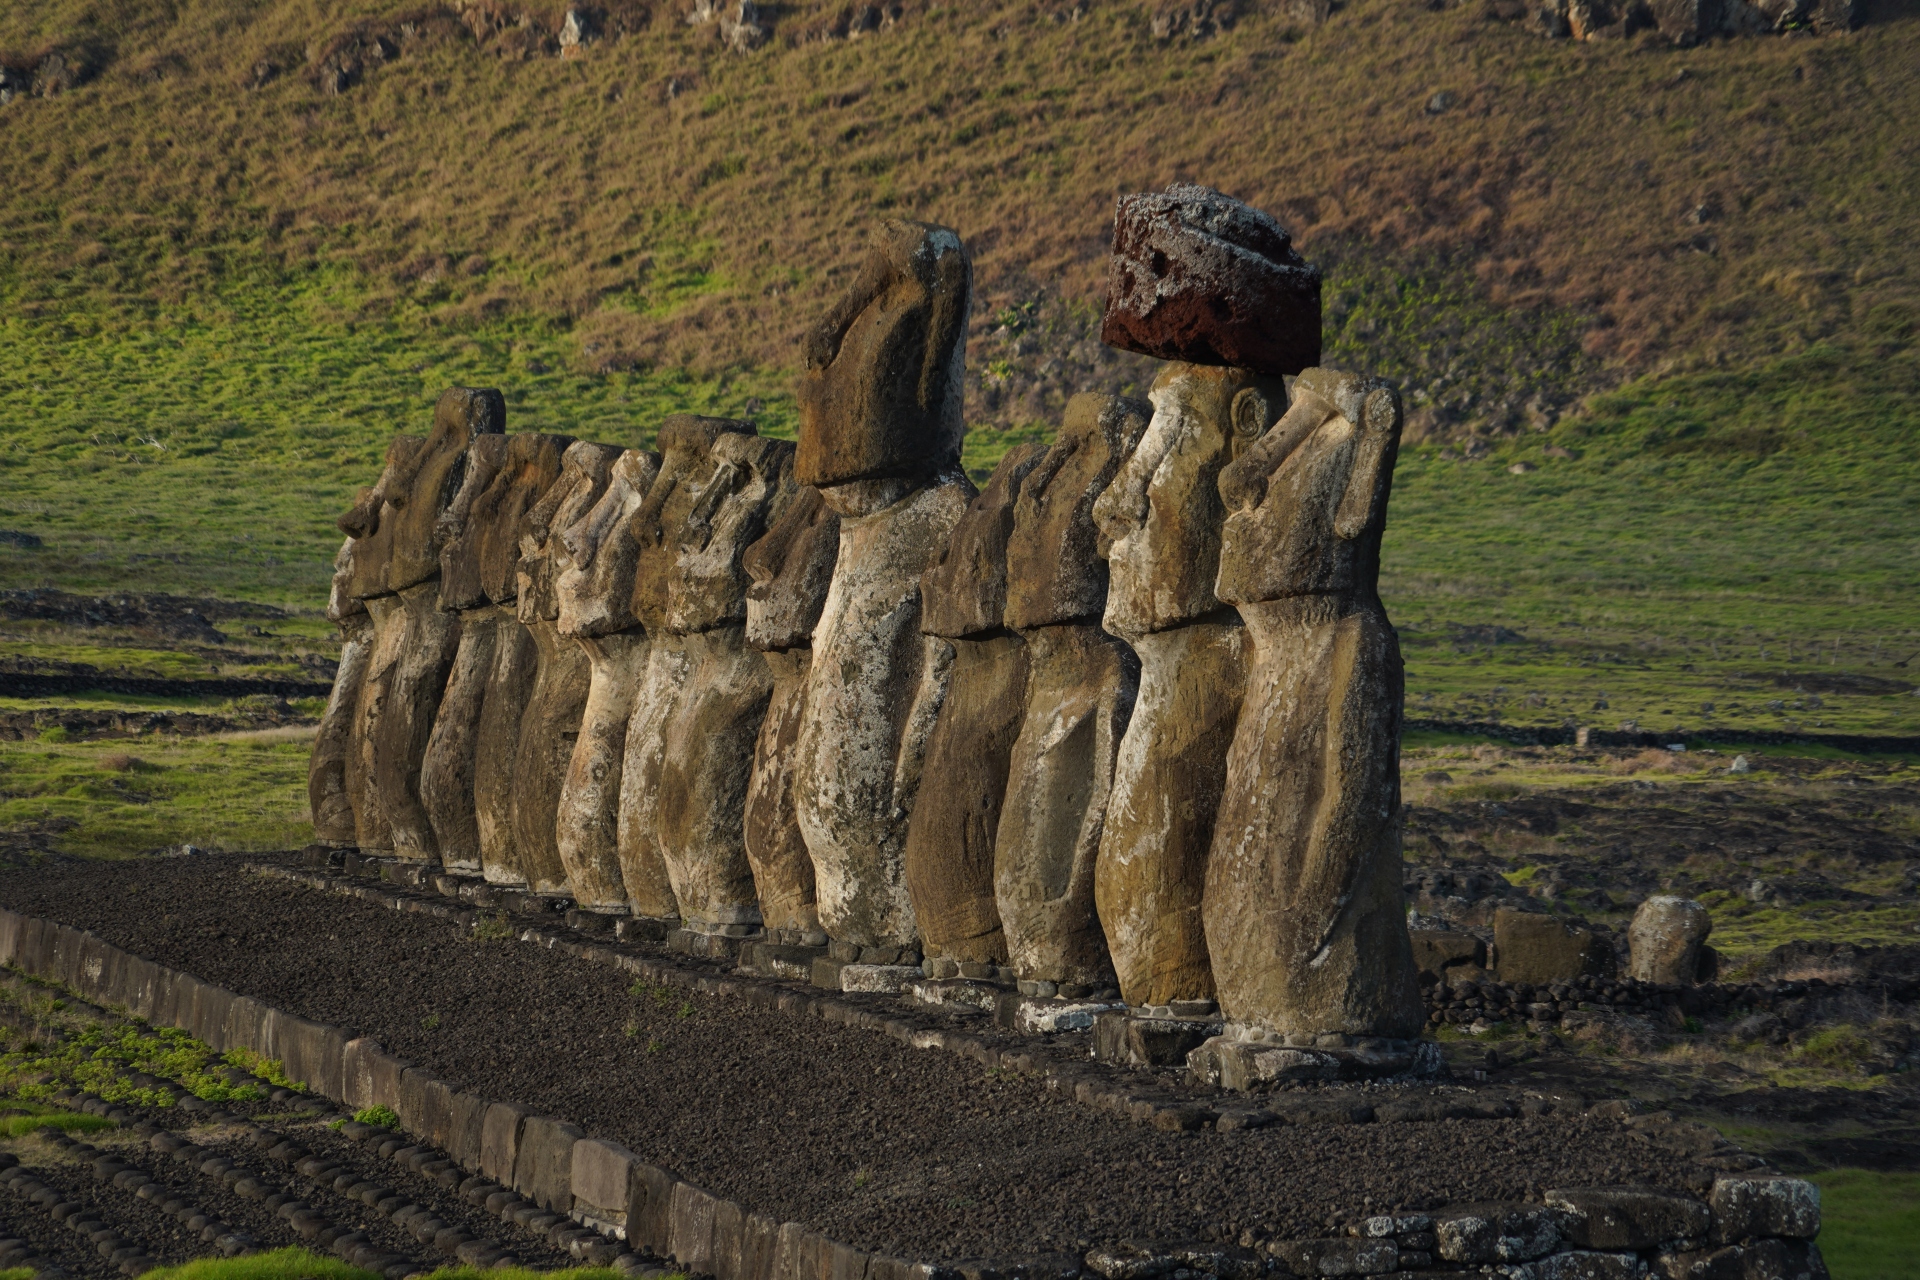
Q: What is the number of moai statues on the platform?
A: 15